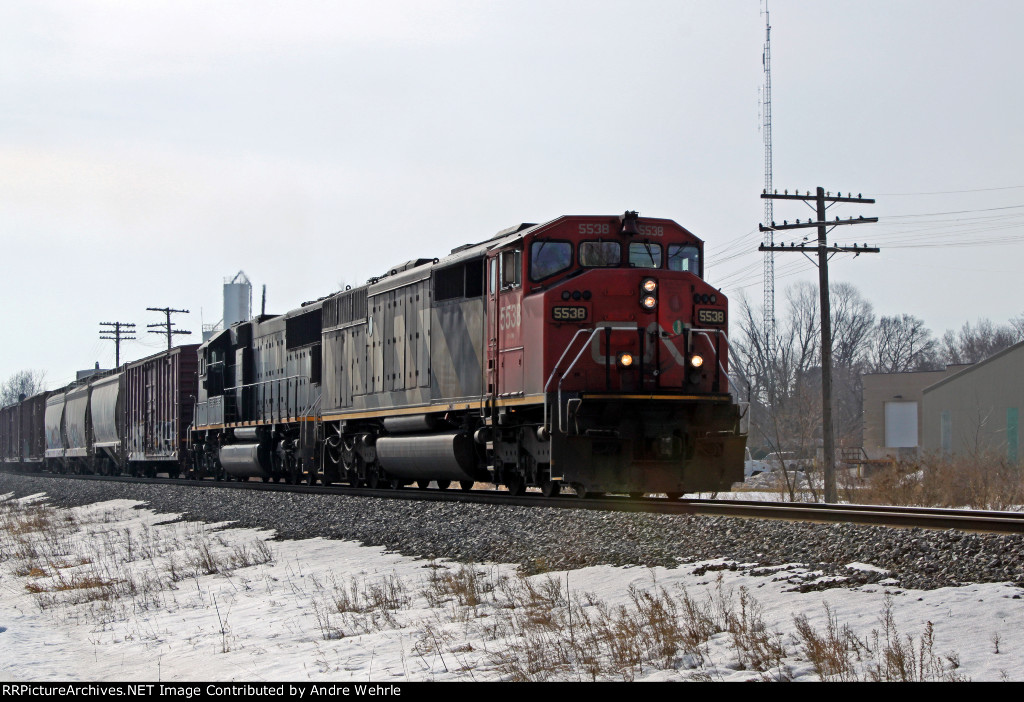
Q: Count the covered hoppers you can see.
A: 3